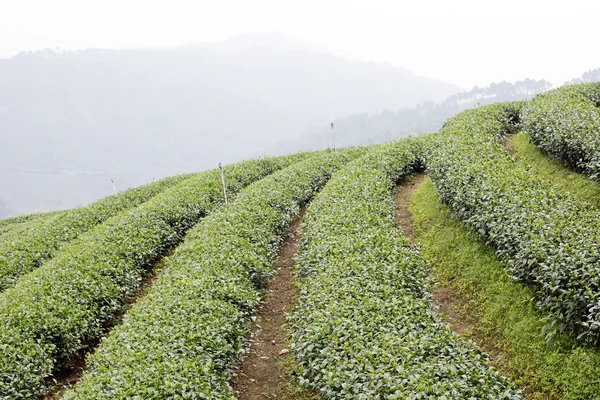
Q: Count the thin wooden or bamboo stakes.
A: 3